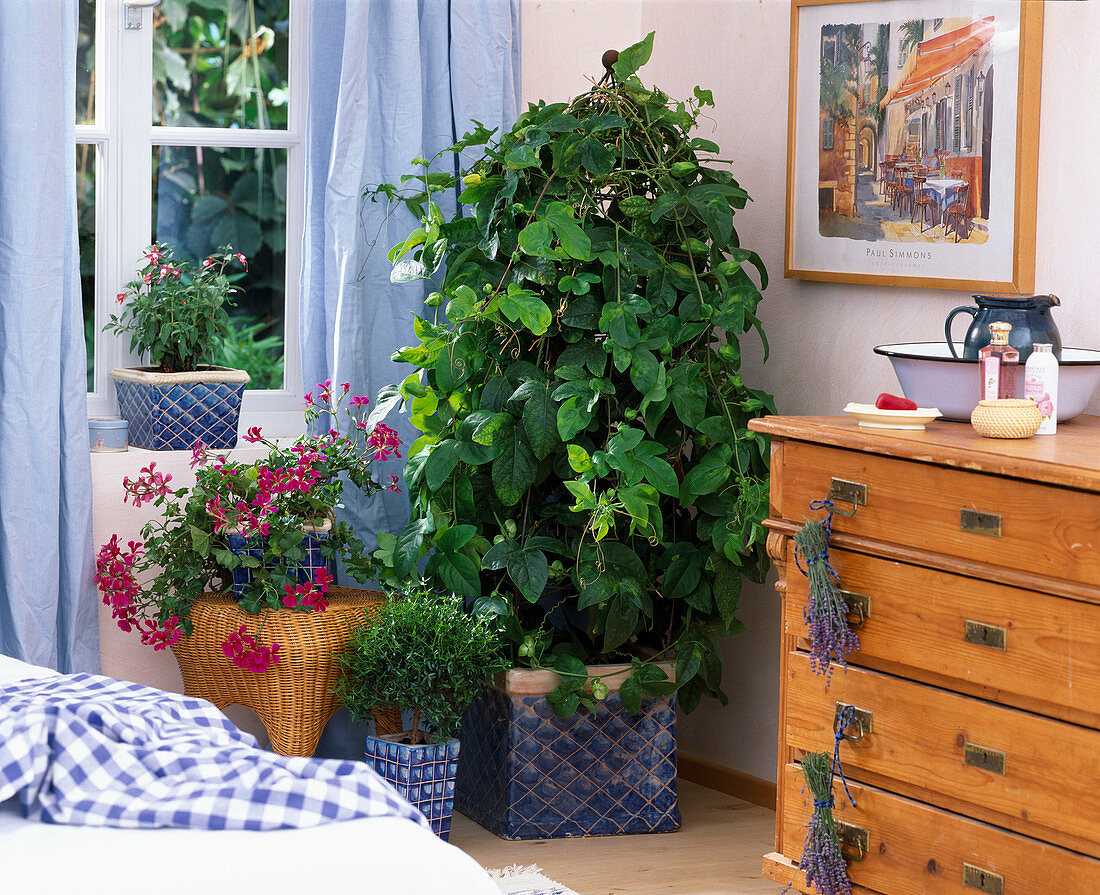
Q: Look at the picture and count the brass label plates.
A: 4